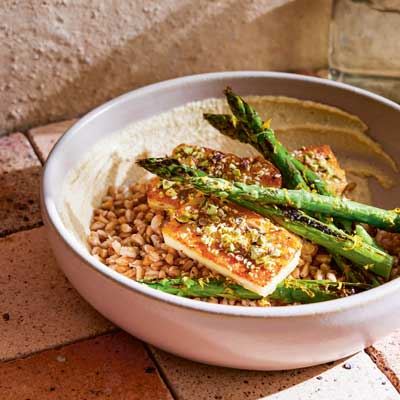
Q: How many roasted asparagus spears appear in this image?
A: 5